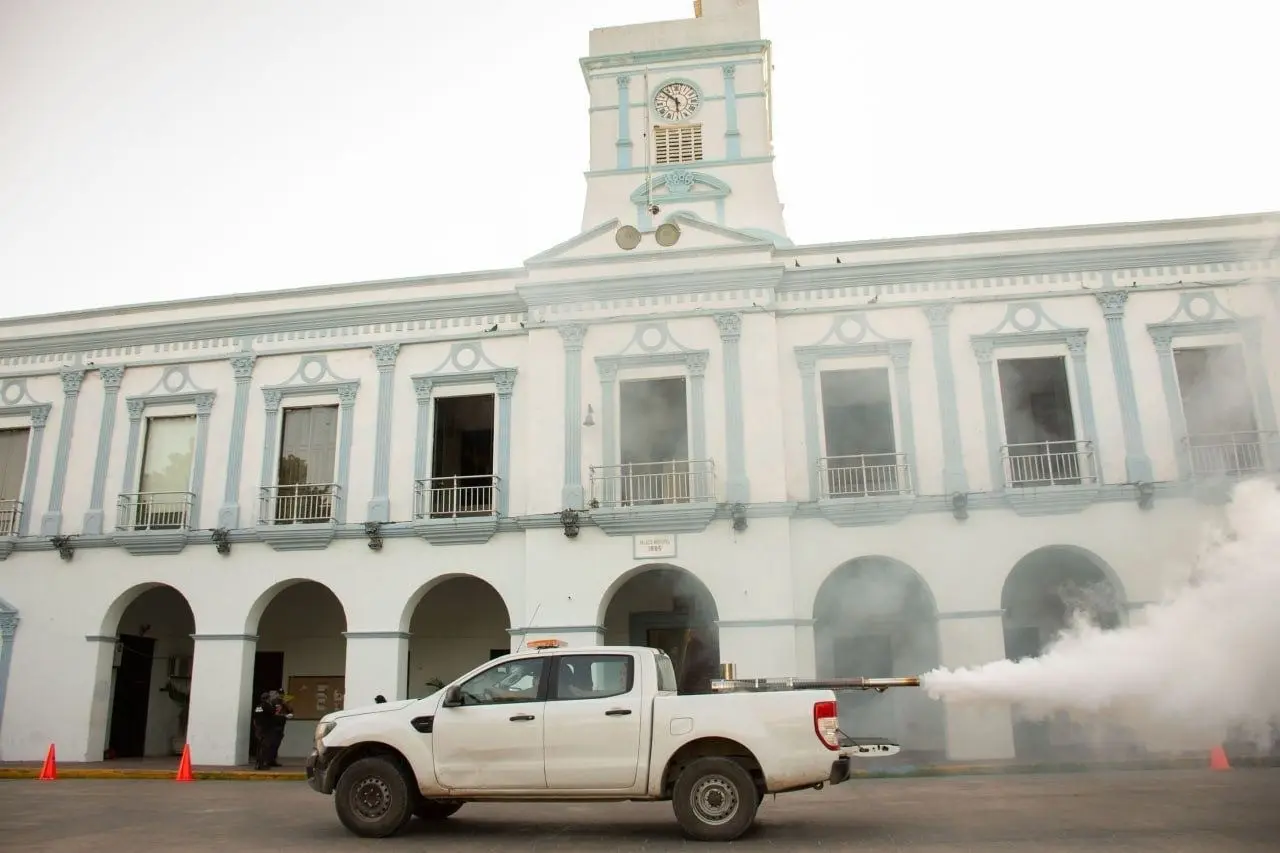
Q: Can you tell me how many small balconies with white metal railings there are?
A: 8